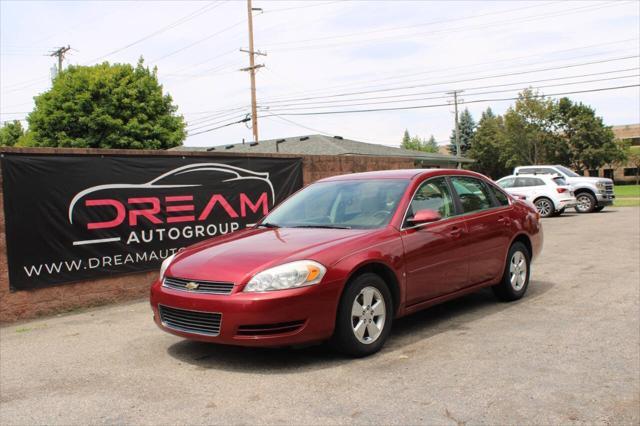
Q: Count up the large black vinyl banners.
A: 1